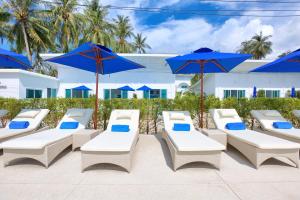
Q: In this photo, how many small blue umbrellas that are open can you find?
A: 3